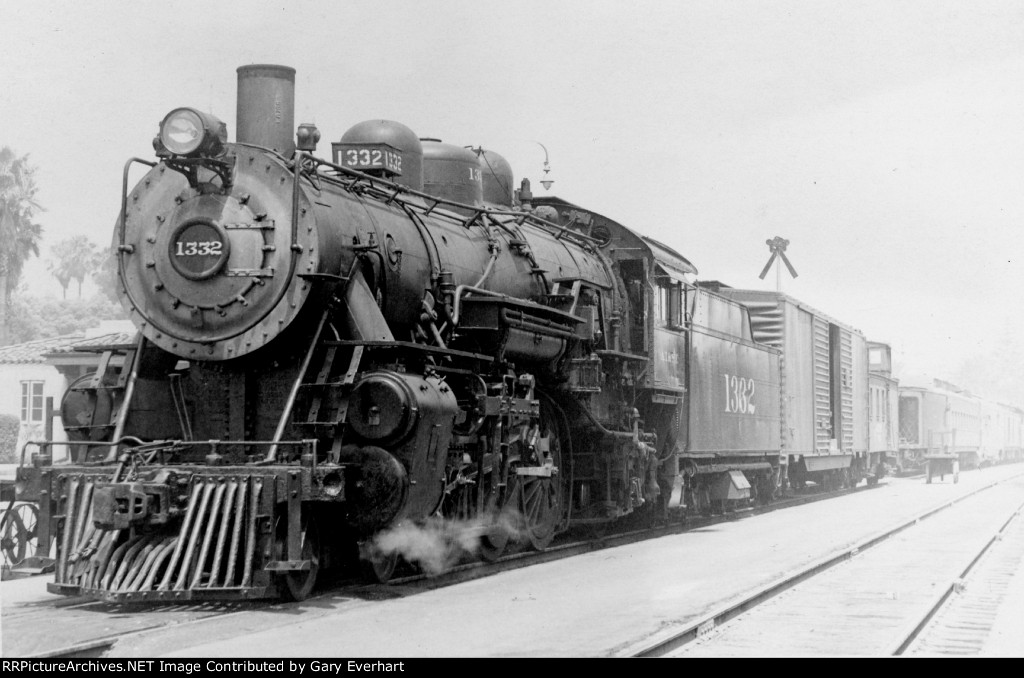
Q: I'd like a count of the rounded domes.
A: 3